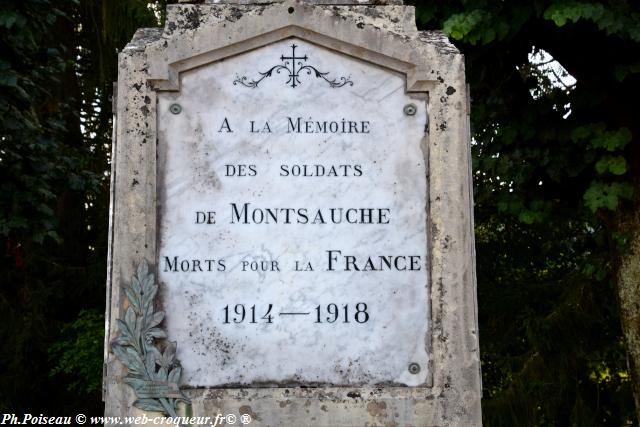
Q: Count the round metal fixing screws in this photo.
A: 3